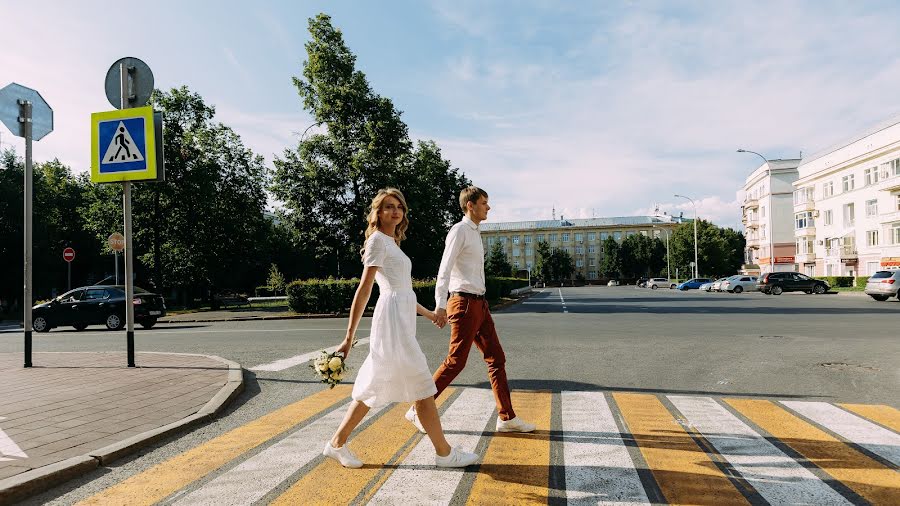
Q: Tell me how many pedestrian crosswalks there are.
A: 1